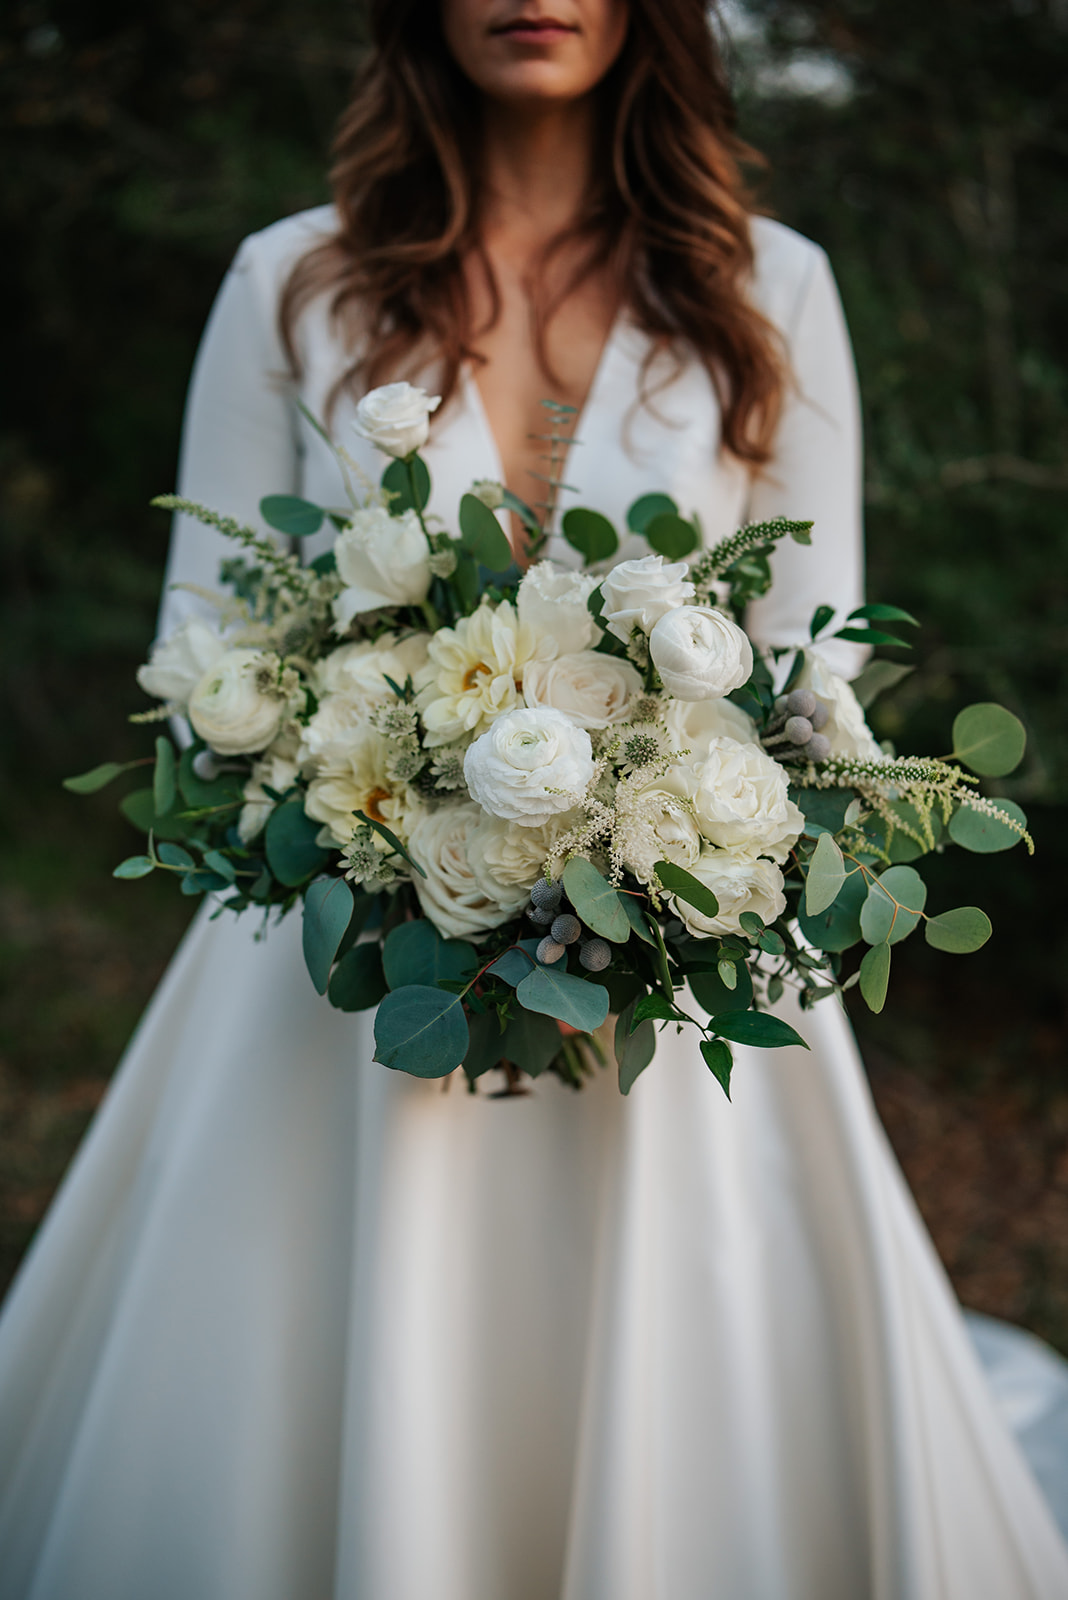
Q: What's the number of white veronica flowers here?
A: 3